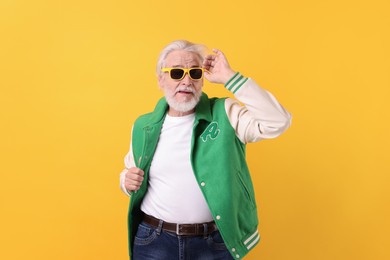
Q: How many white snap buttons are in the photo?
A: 4